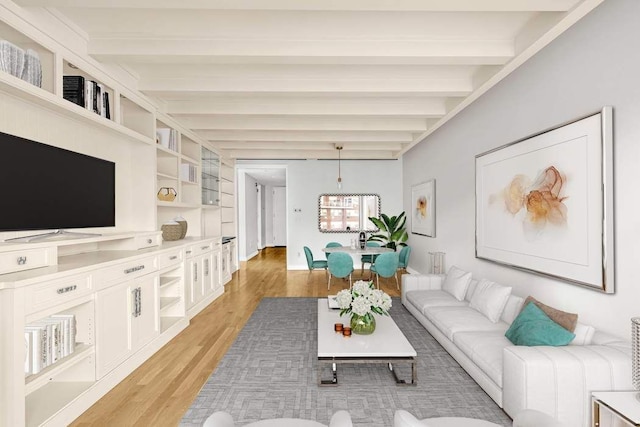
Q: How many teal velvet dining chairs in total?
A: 6